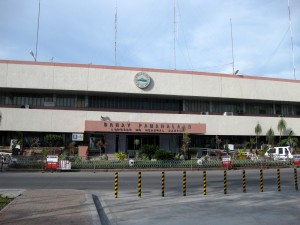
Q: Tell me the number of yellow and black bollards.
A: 10